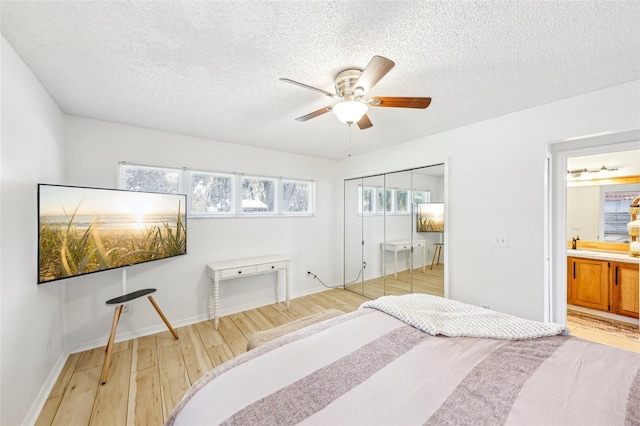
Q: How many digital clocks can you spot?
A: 0